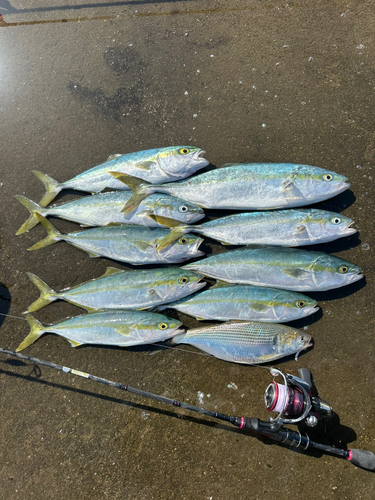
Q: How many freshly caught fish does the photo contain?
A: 10